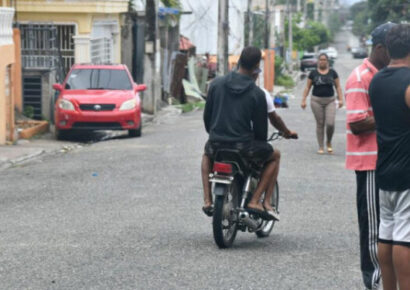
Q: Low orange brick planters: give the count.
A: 1